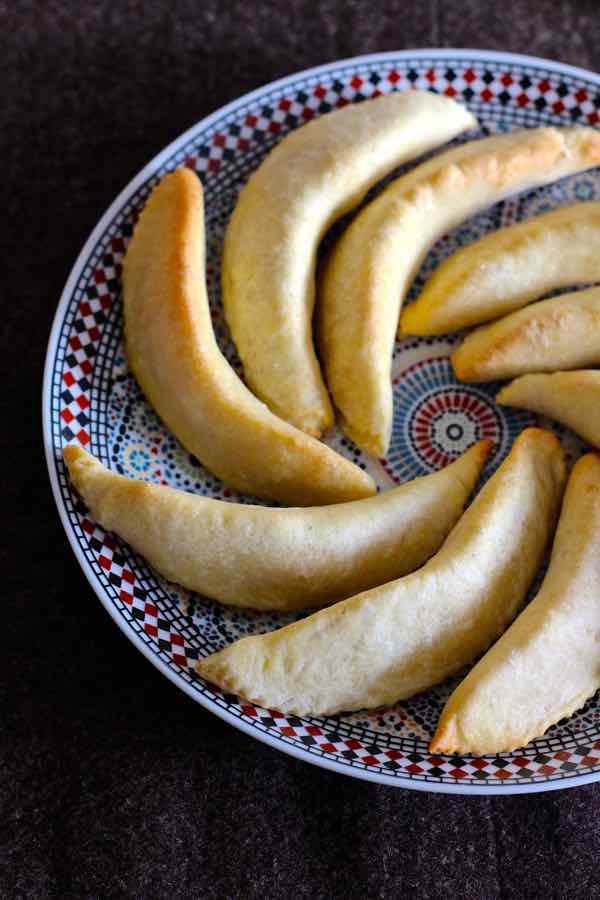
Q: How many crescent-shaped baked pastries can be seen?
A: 9